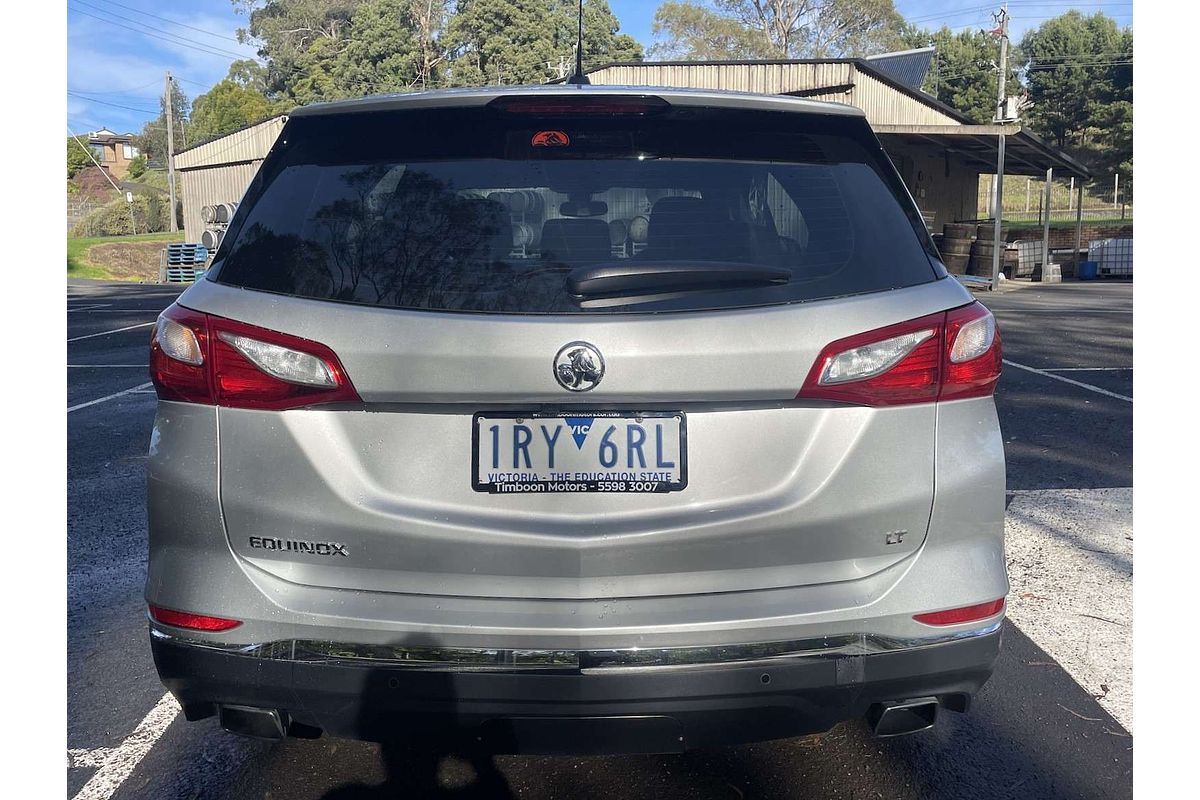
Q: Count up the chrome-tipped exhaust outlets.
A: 2